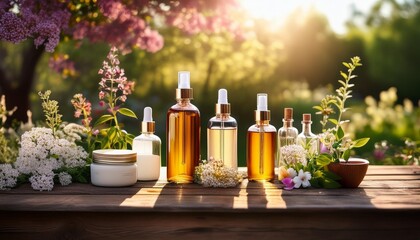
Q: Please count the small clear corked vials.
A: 2